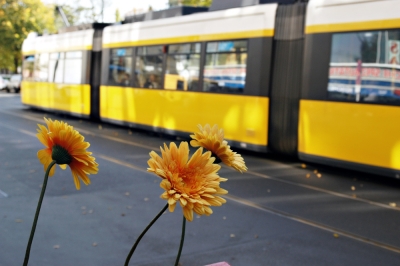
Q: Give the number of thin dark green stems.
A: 3